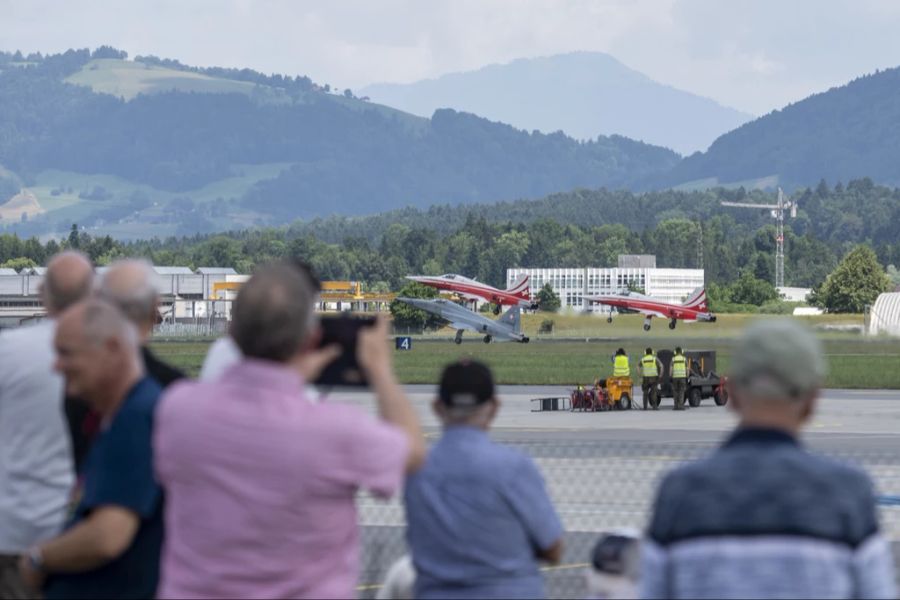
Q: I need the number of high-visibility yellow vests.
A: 3